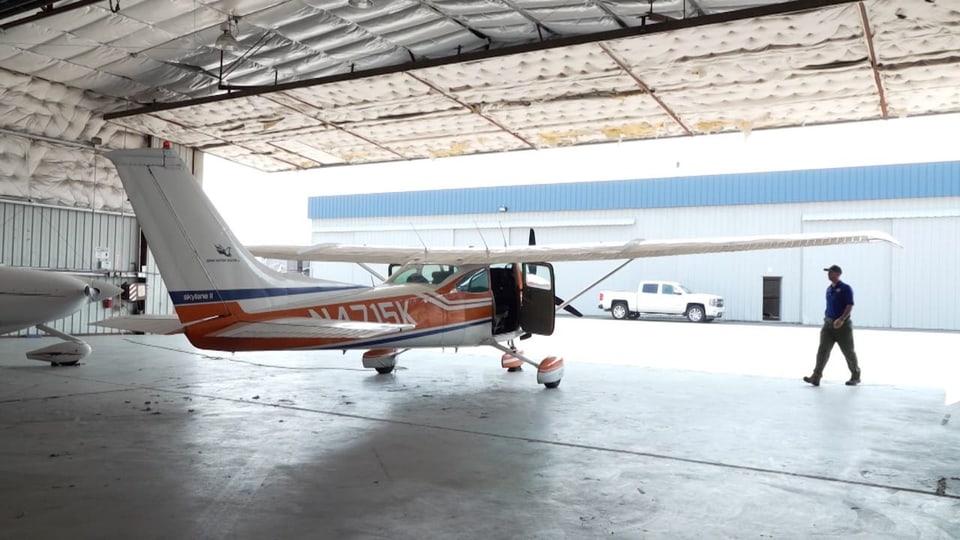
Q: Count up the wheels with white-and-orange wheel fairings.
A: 3